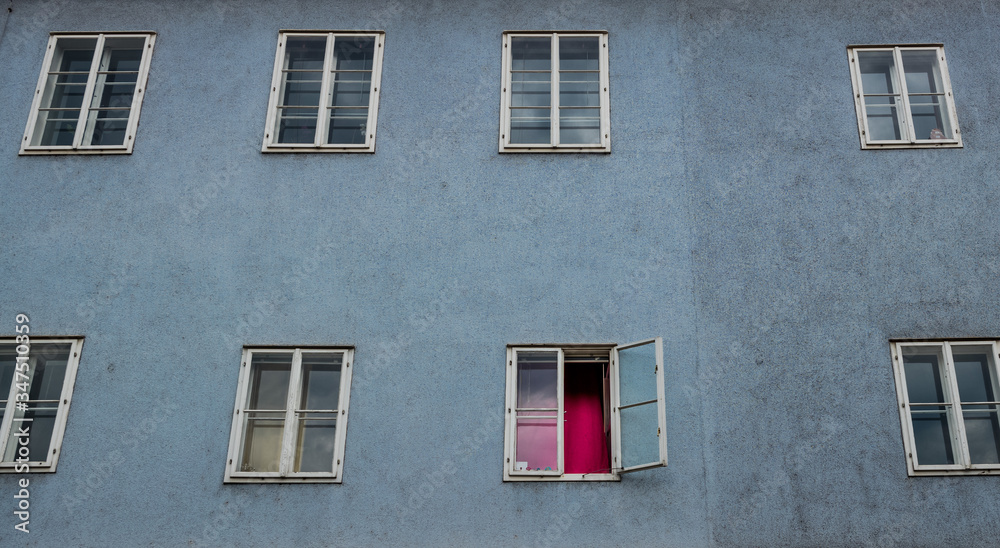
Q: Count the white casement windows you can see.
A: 8